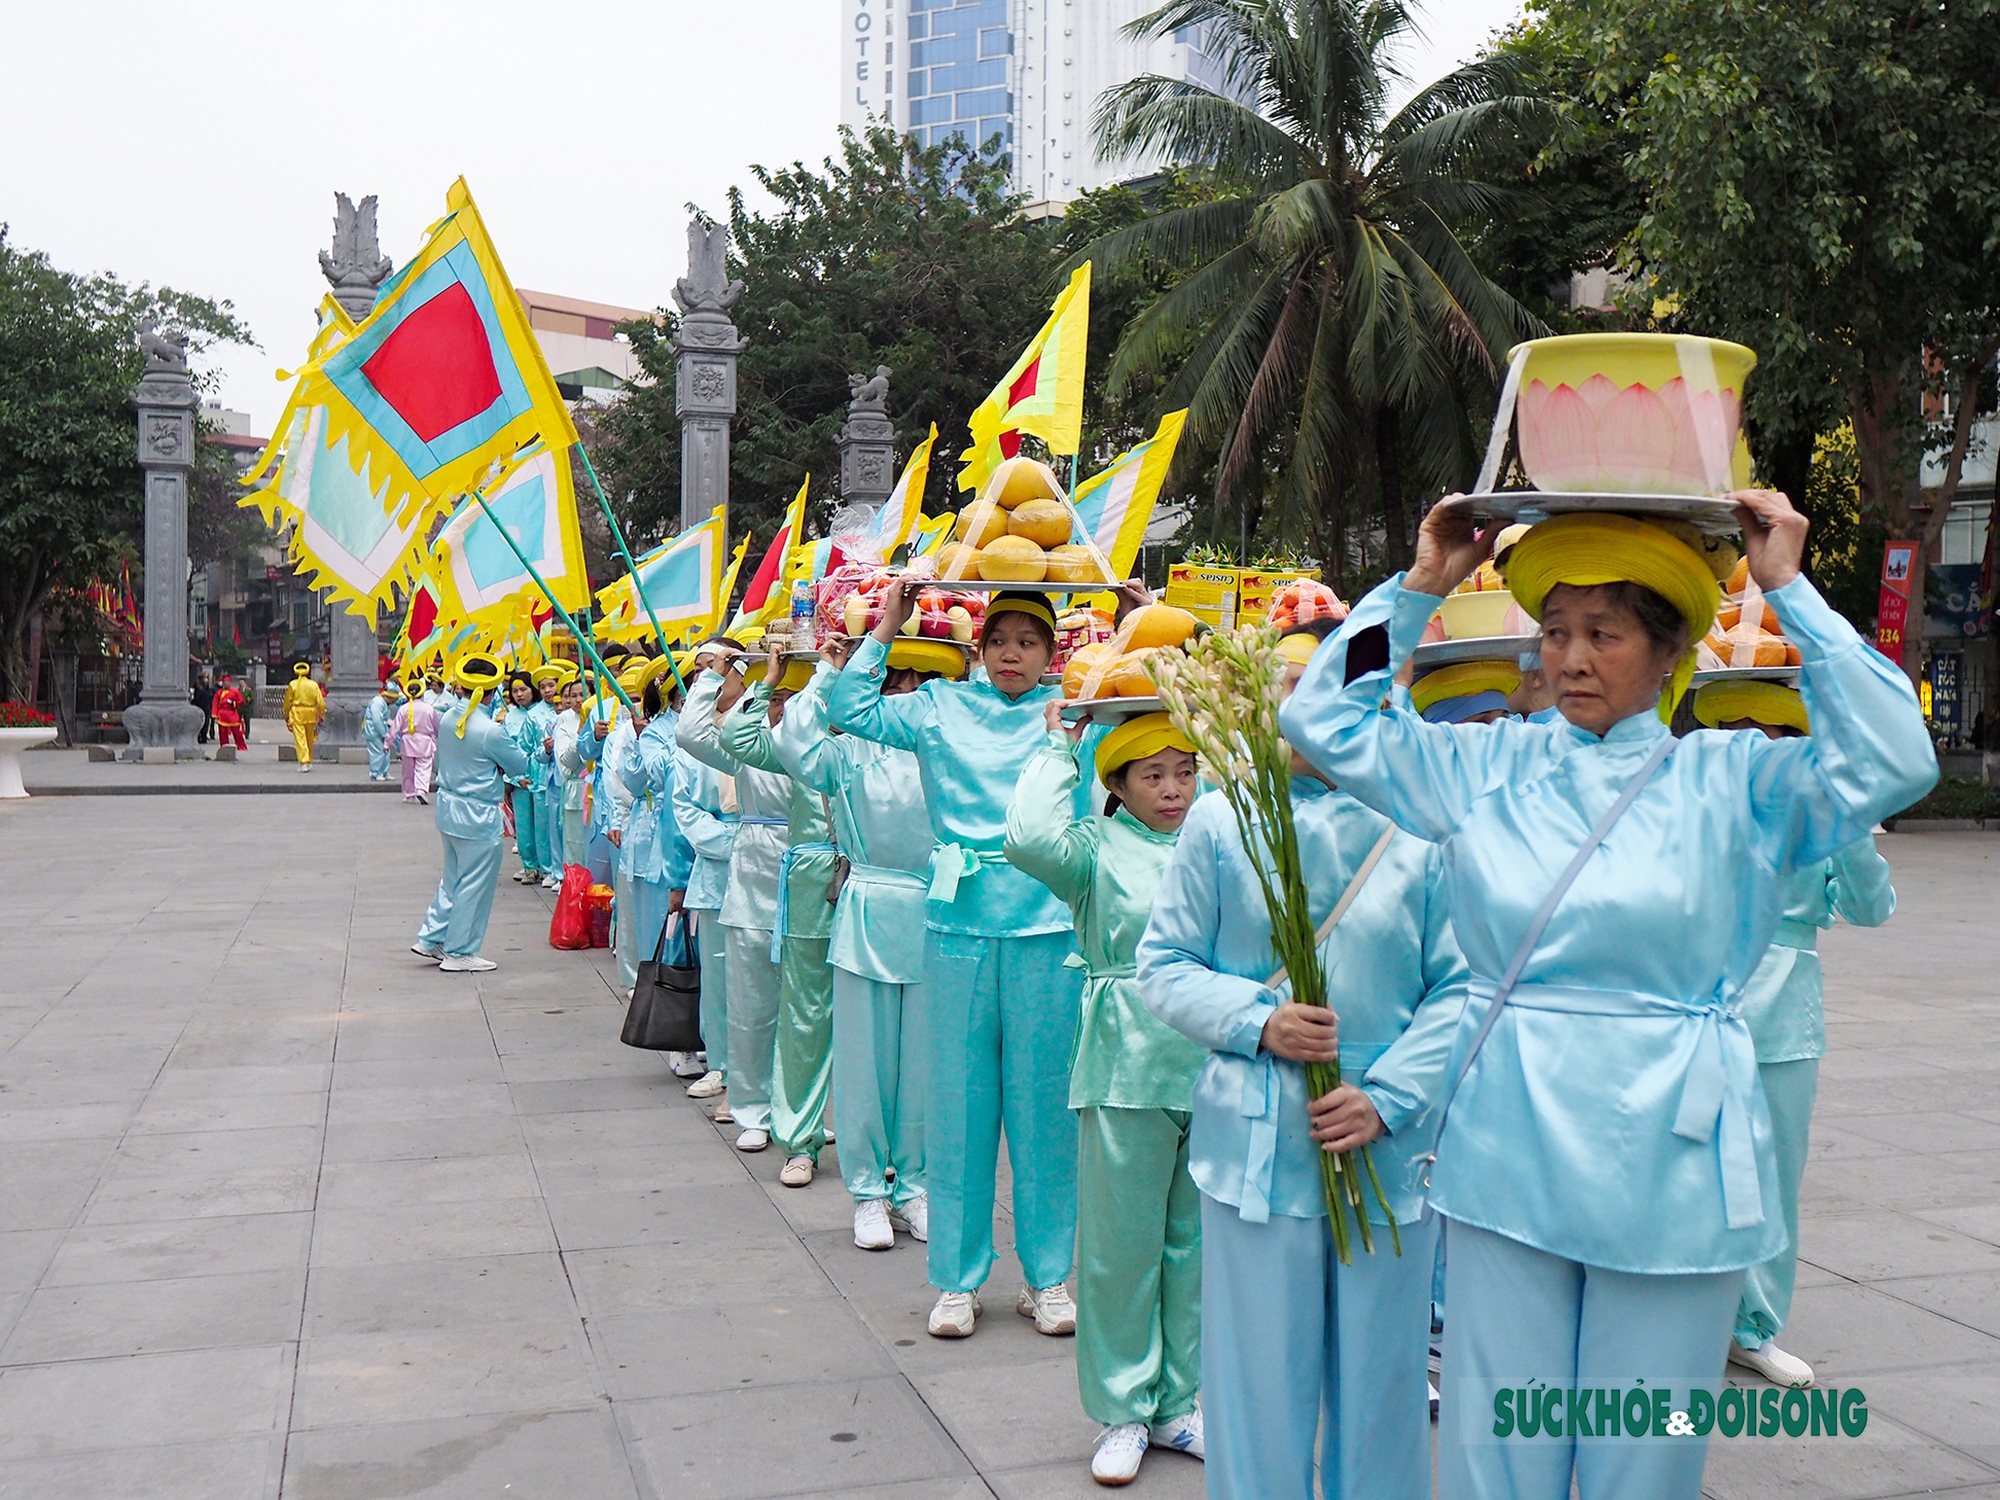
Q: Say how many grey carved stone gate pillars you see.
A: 4